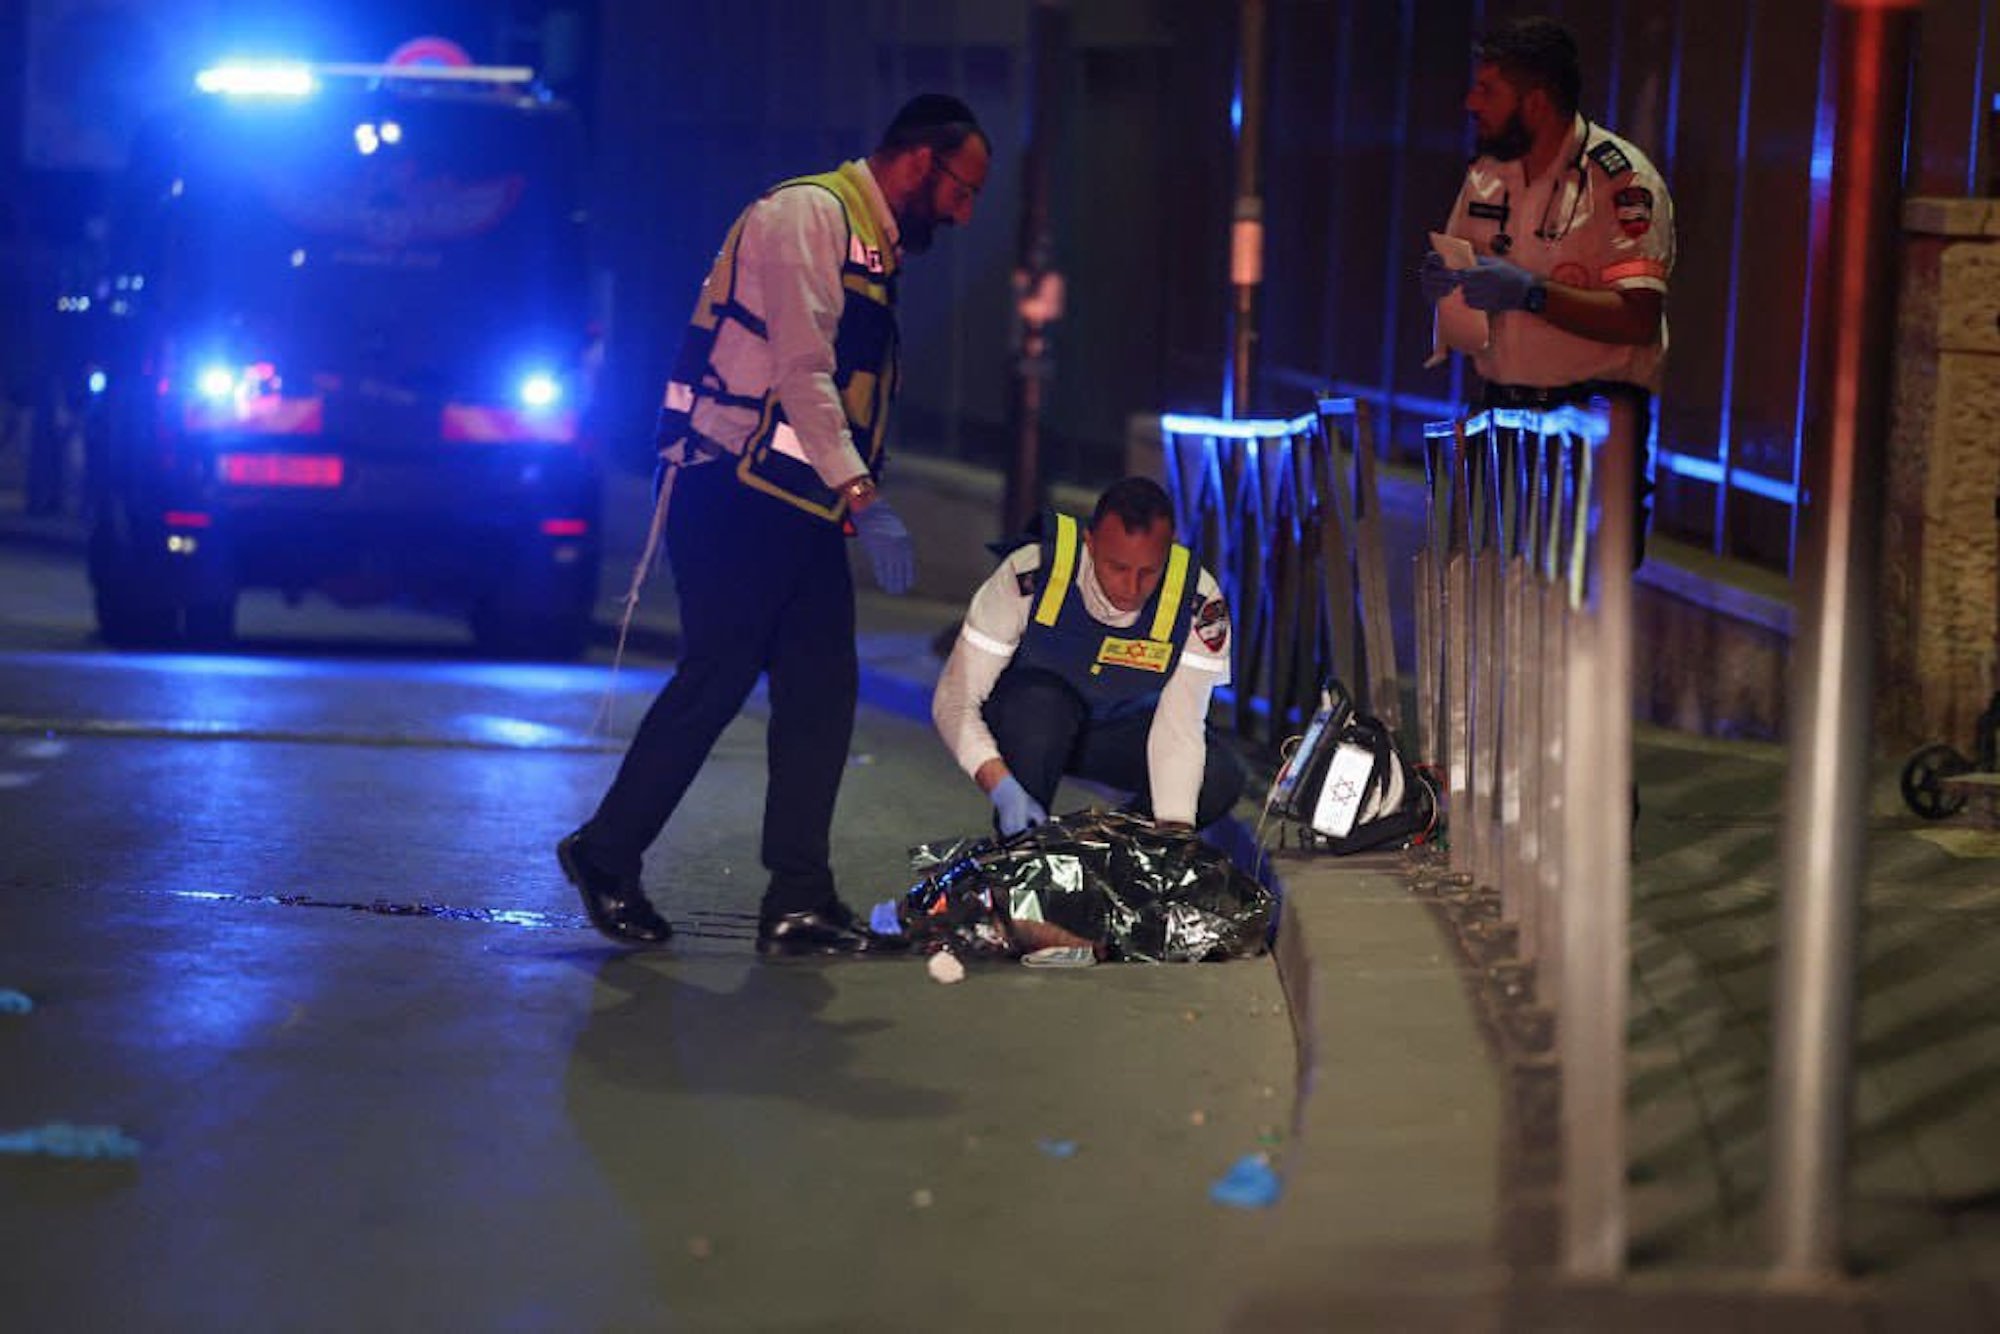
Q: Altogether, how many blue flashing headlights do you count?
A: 2